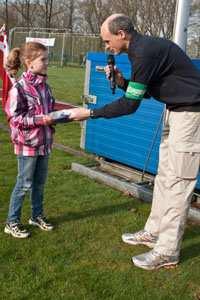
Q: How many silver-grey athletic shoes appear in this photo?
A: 2